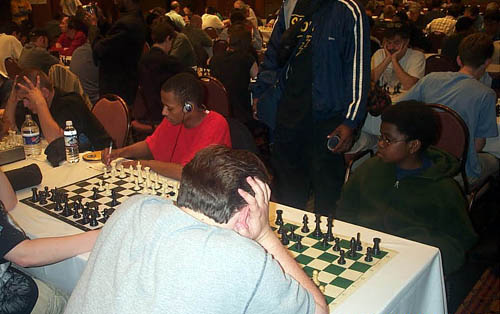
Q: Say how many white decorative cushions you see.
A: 0